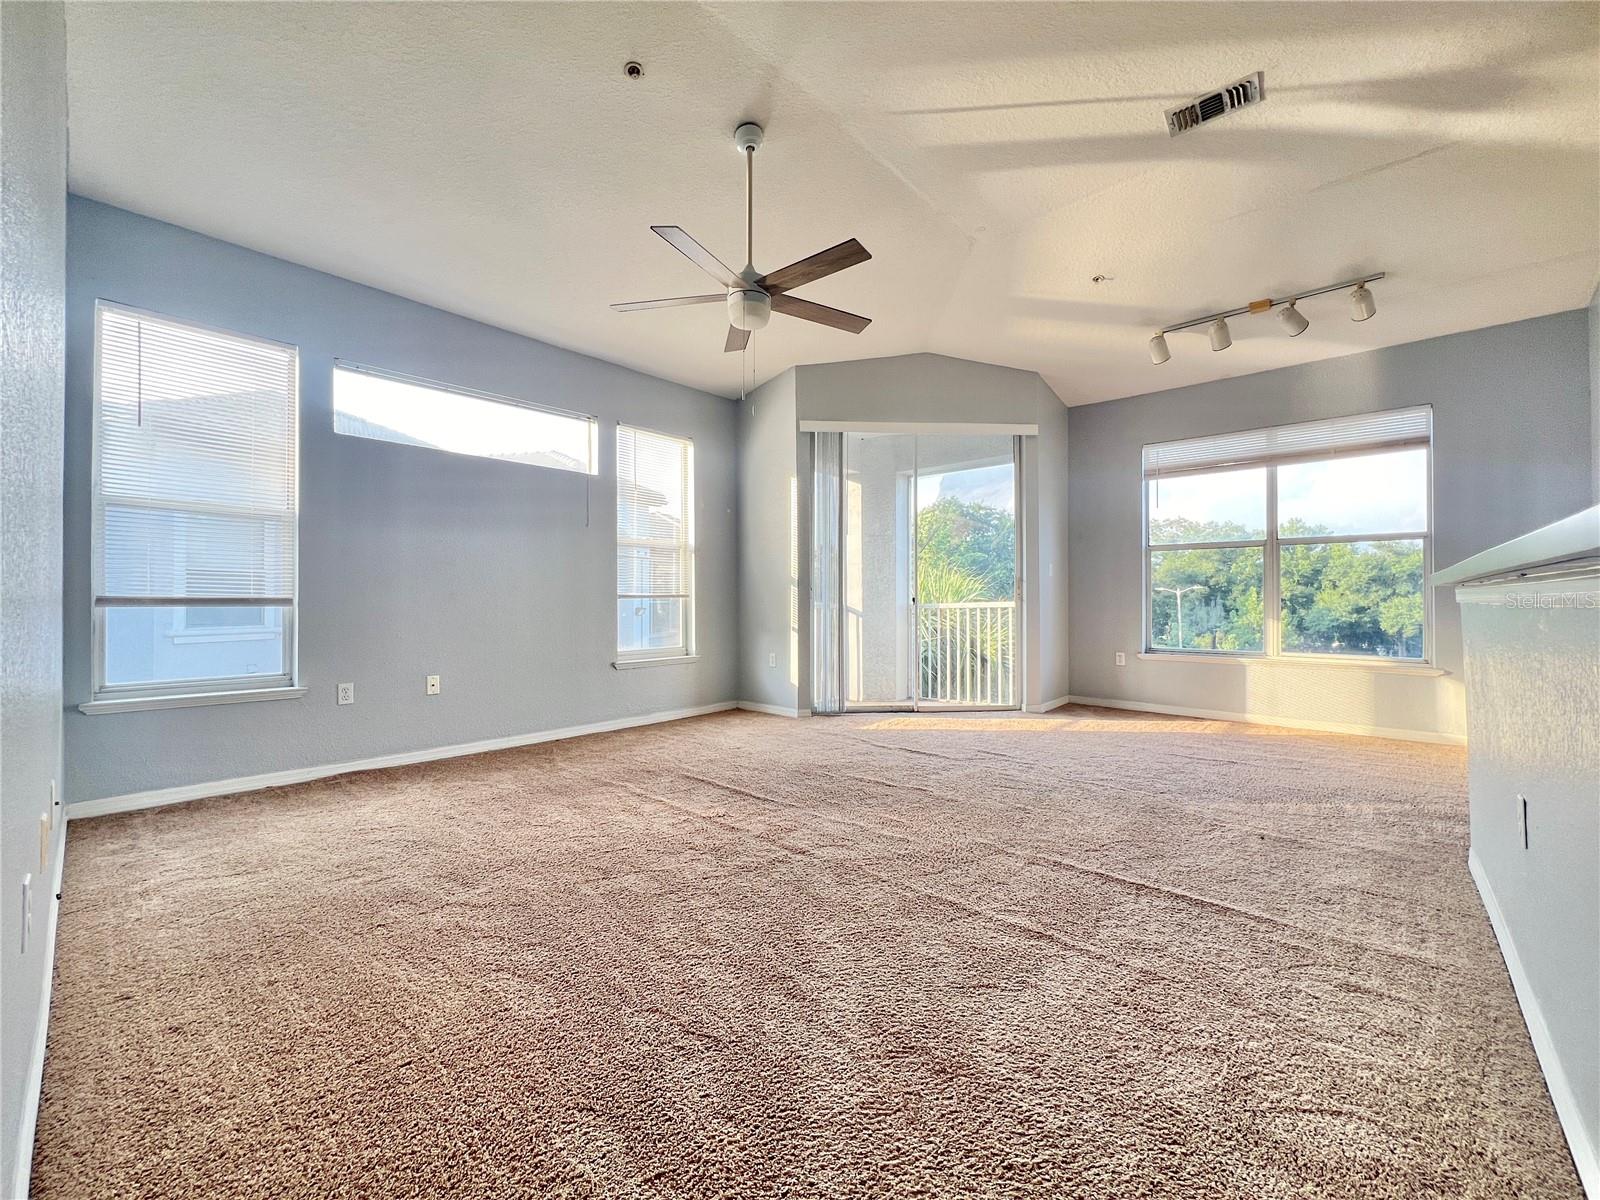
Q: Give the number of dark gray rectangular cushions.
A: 0